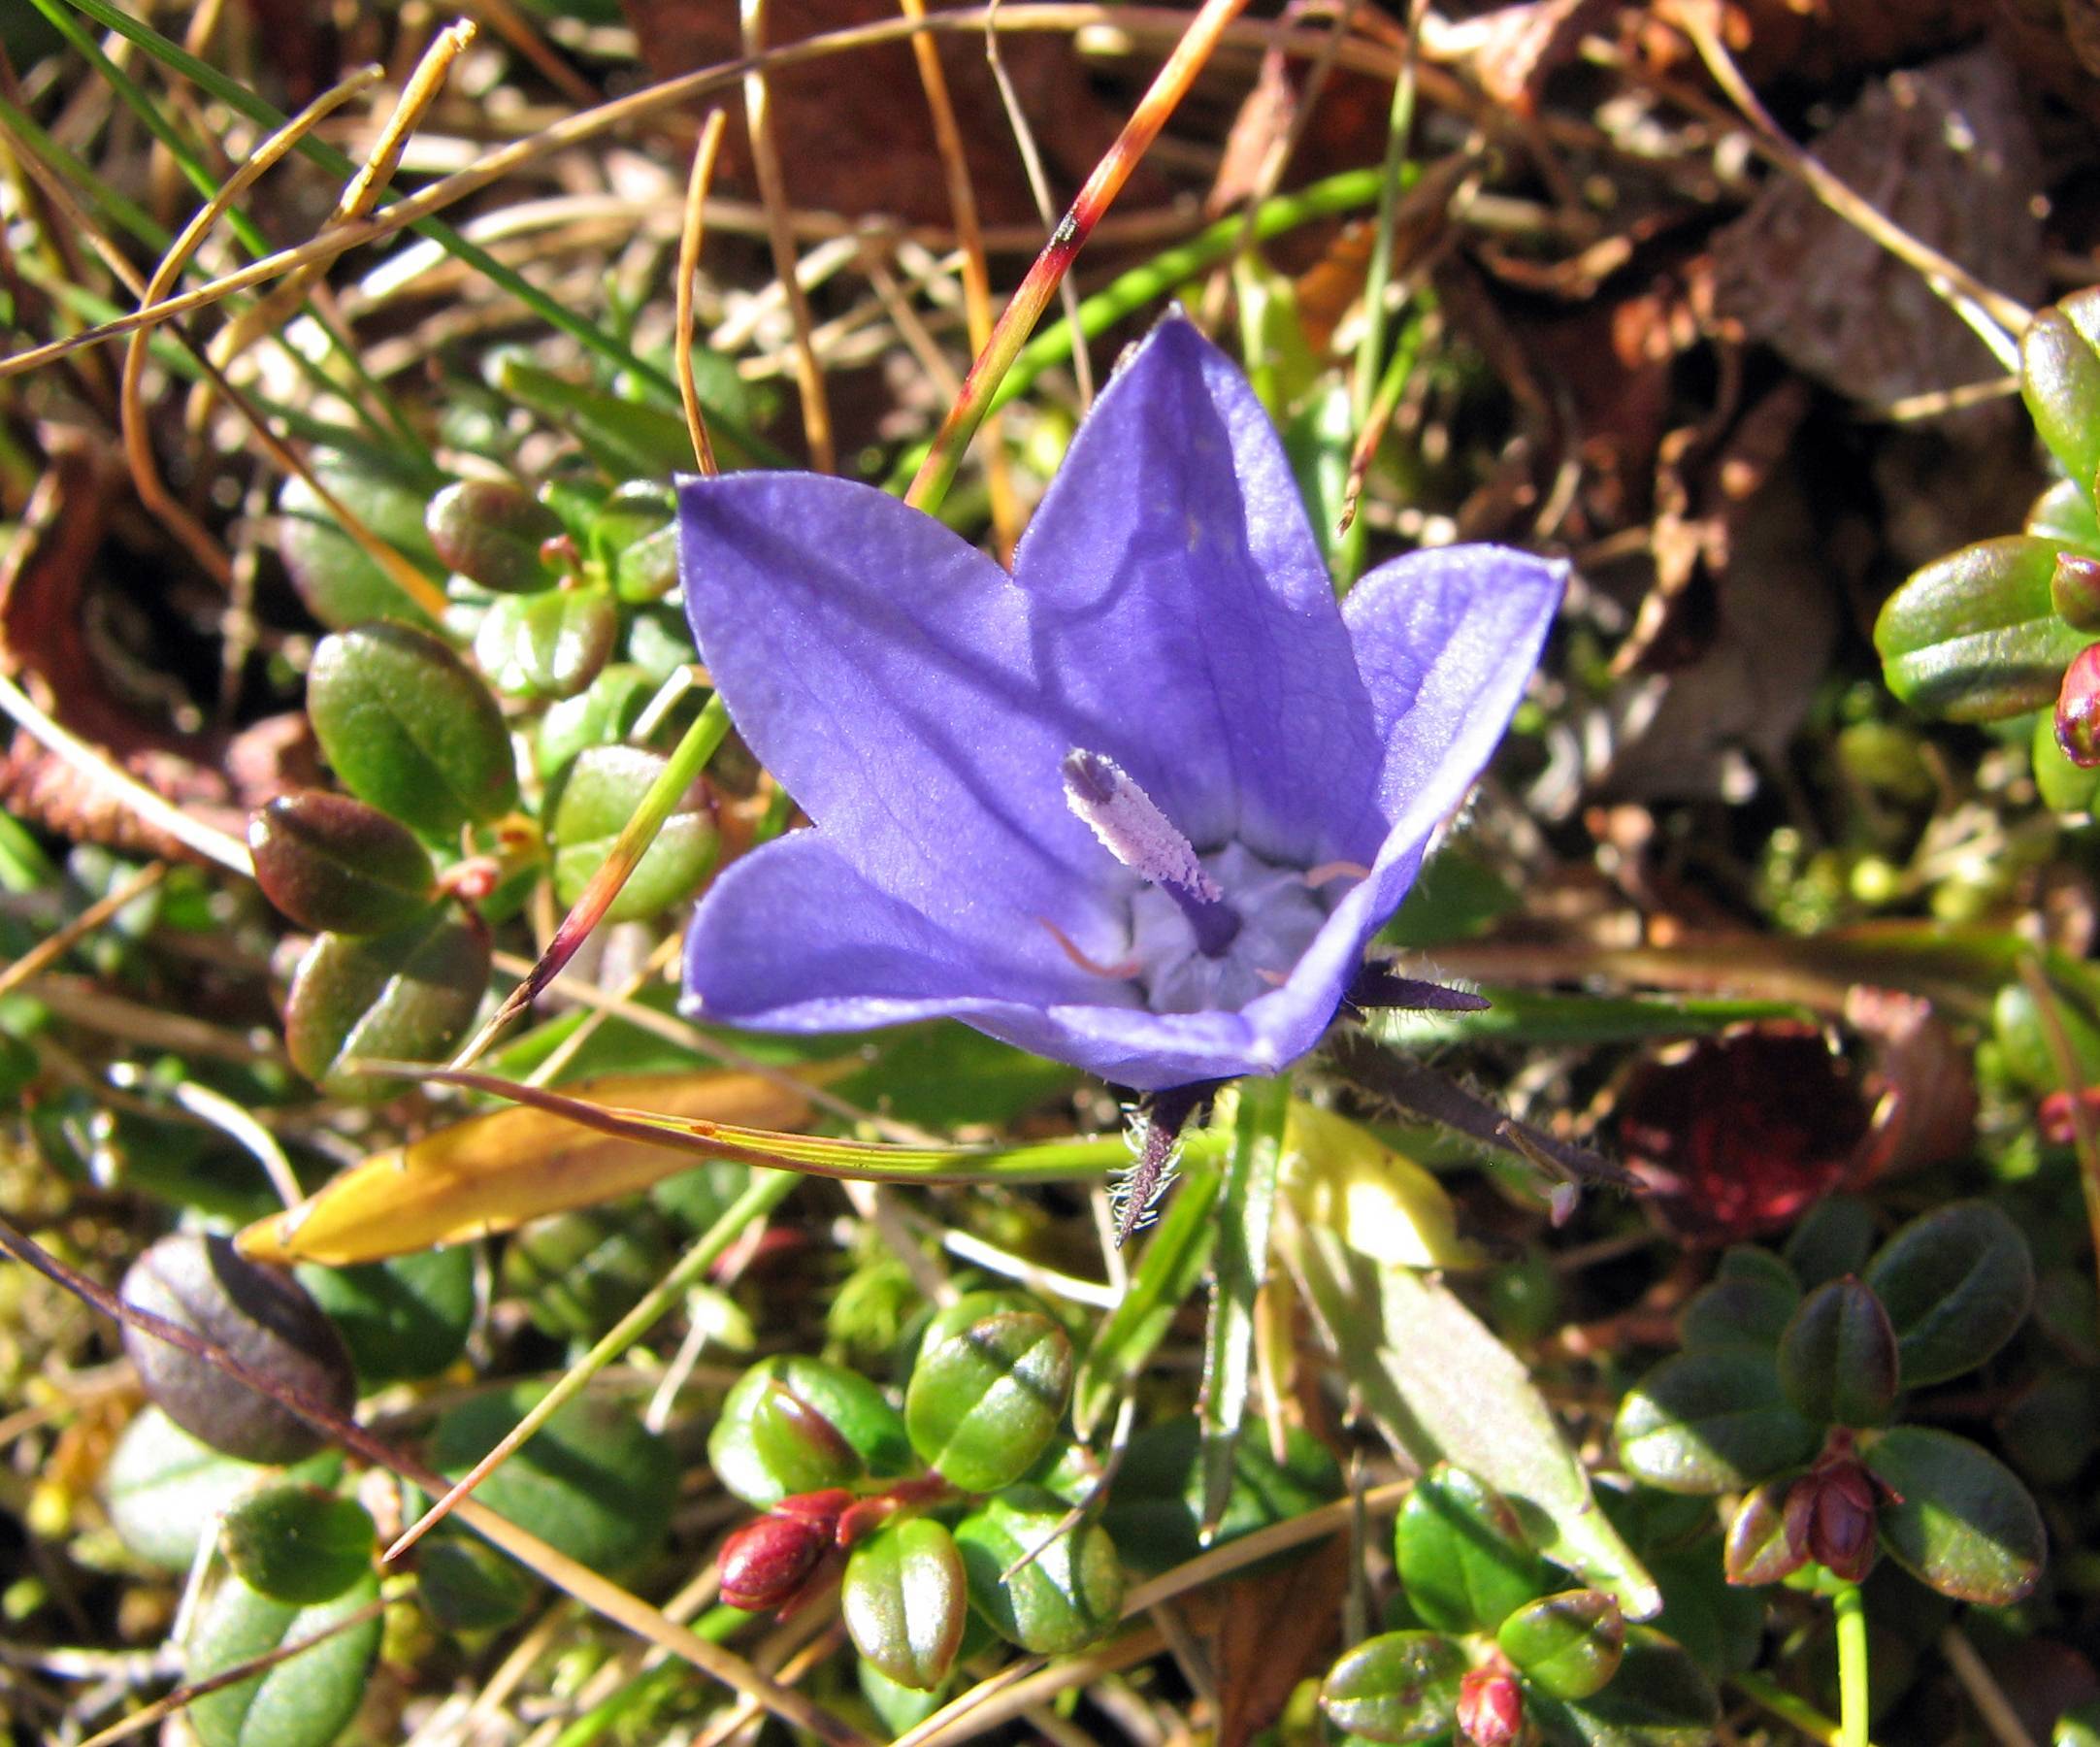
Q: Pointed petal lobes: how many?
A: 5